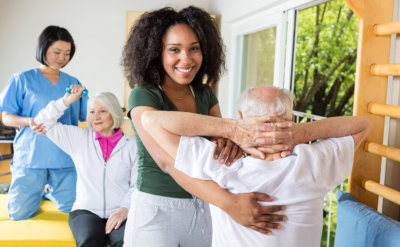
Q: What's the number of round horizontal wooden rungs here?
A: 5